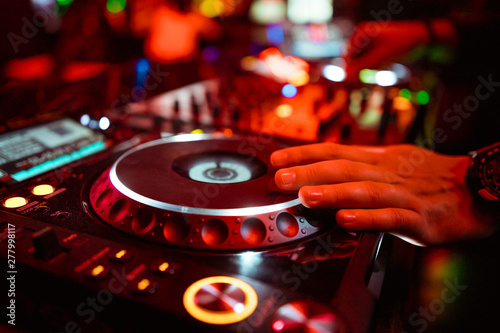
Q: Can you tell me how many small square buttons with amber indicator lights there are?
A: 4